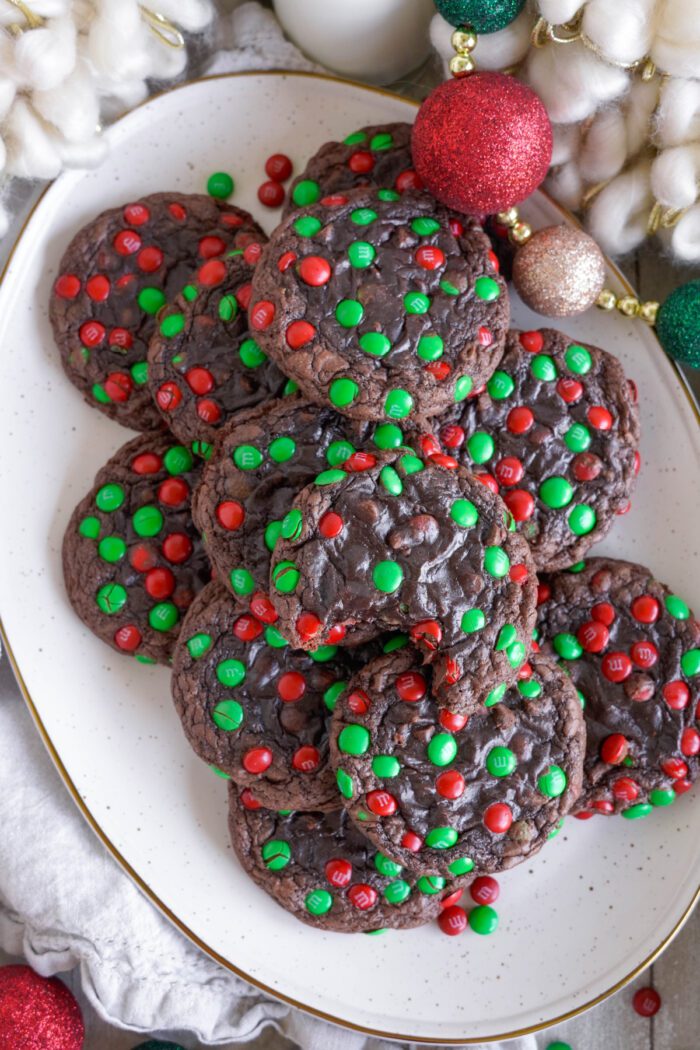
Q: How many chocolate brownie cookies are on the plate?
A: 12